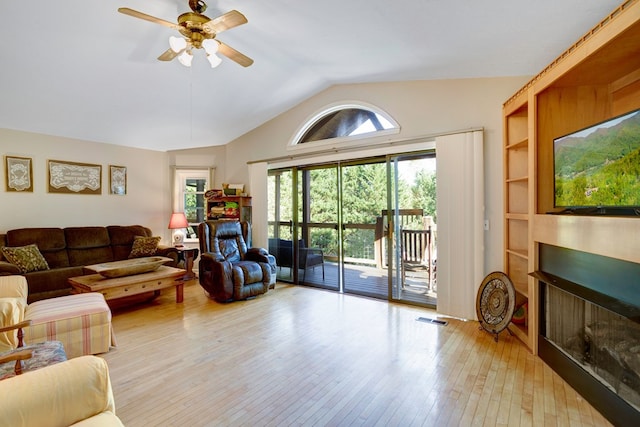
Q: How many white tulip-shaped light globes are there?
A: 4